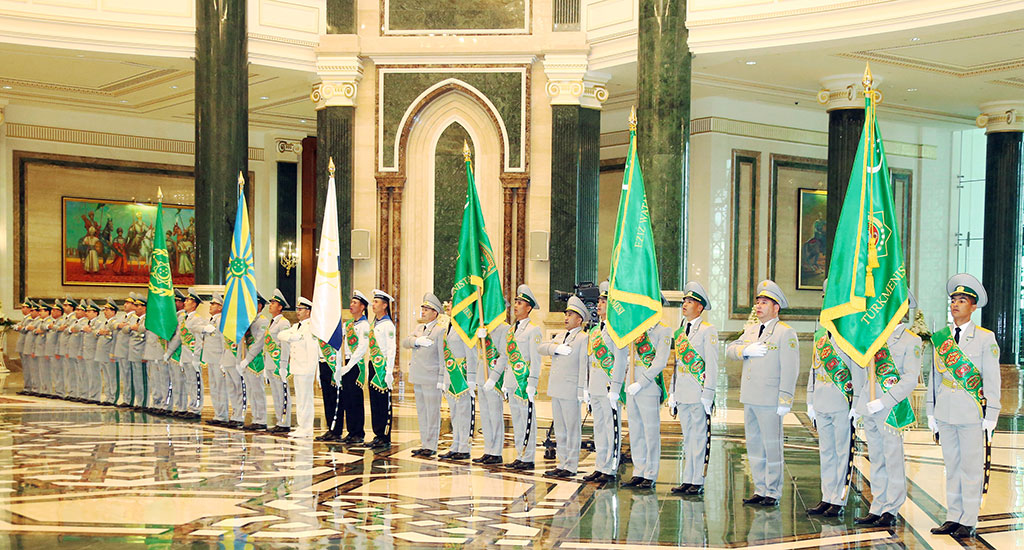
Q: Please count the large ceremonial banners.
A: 6